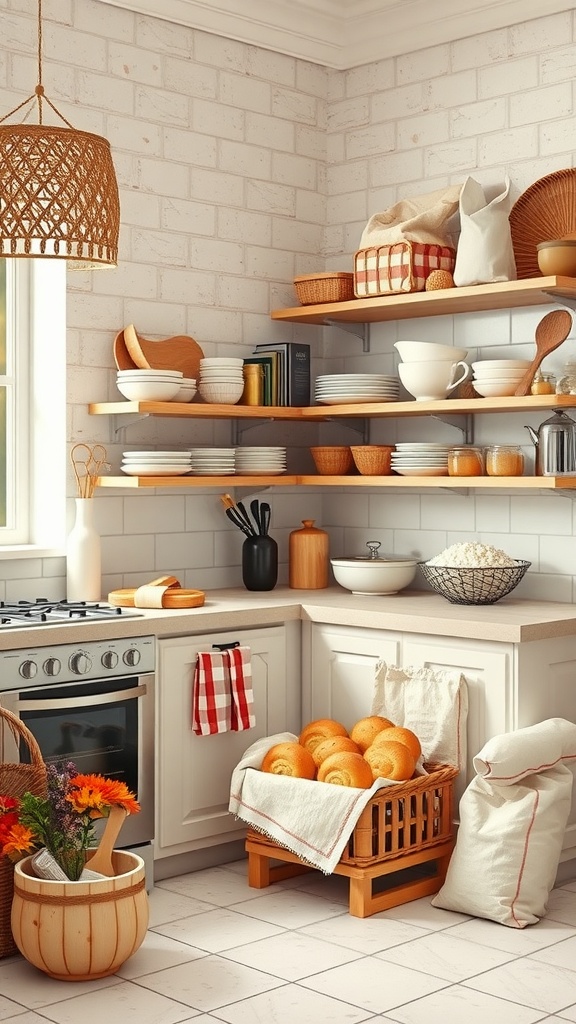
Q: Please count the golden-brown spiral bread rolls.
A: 7